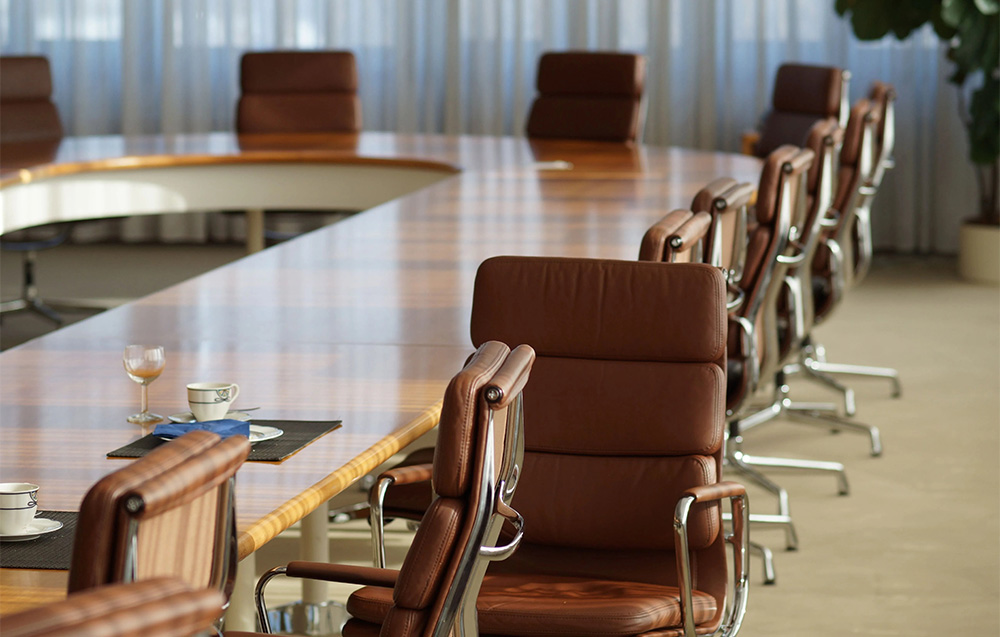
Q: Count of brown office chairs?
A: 14